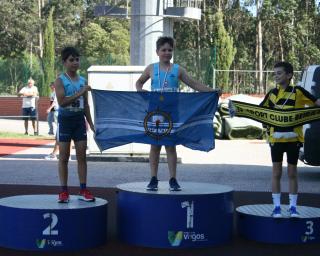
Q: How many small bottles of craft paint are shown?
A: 0